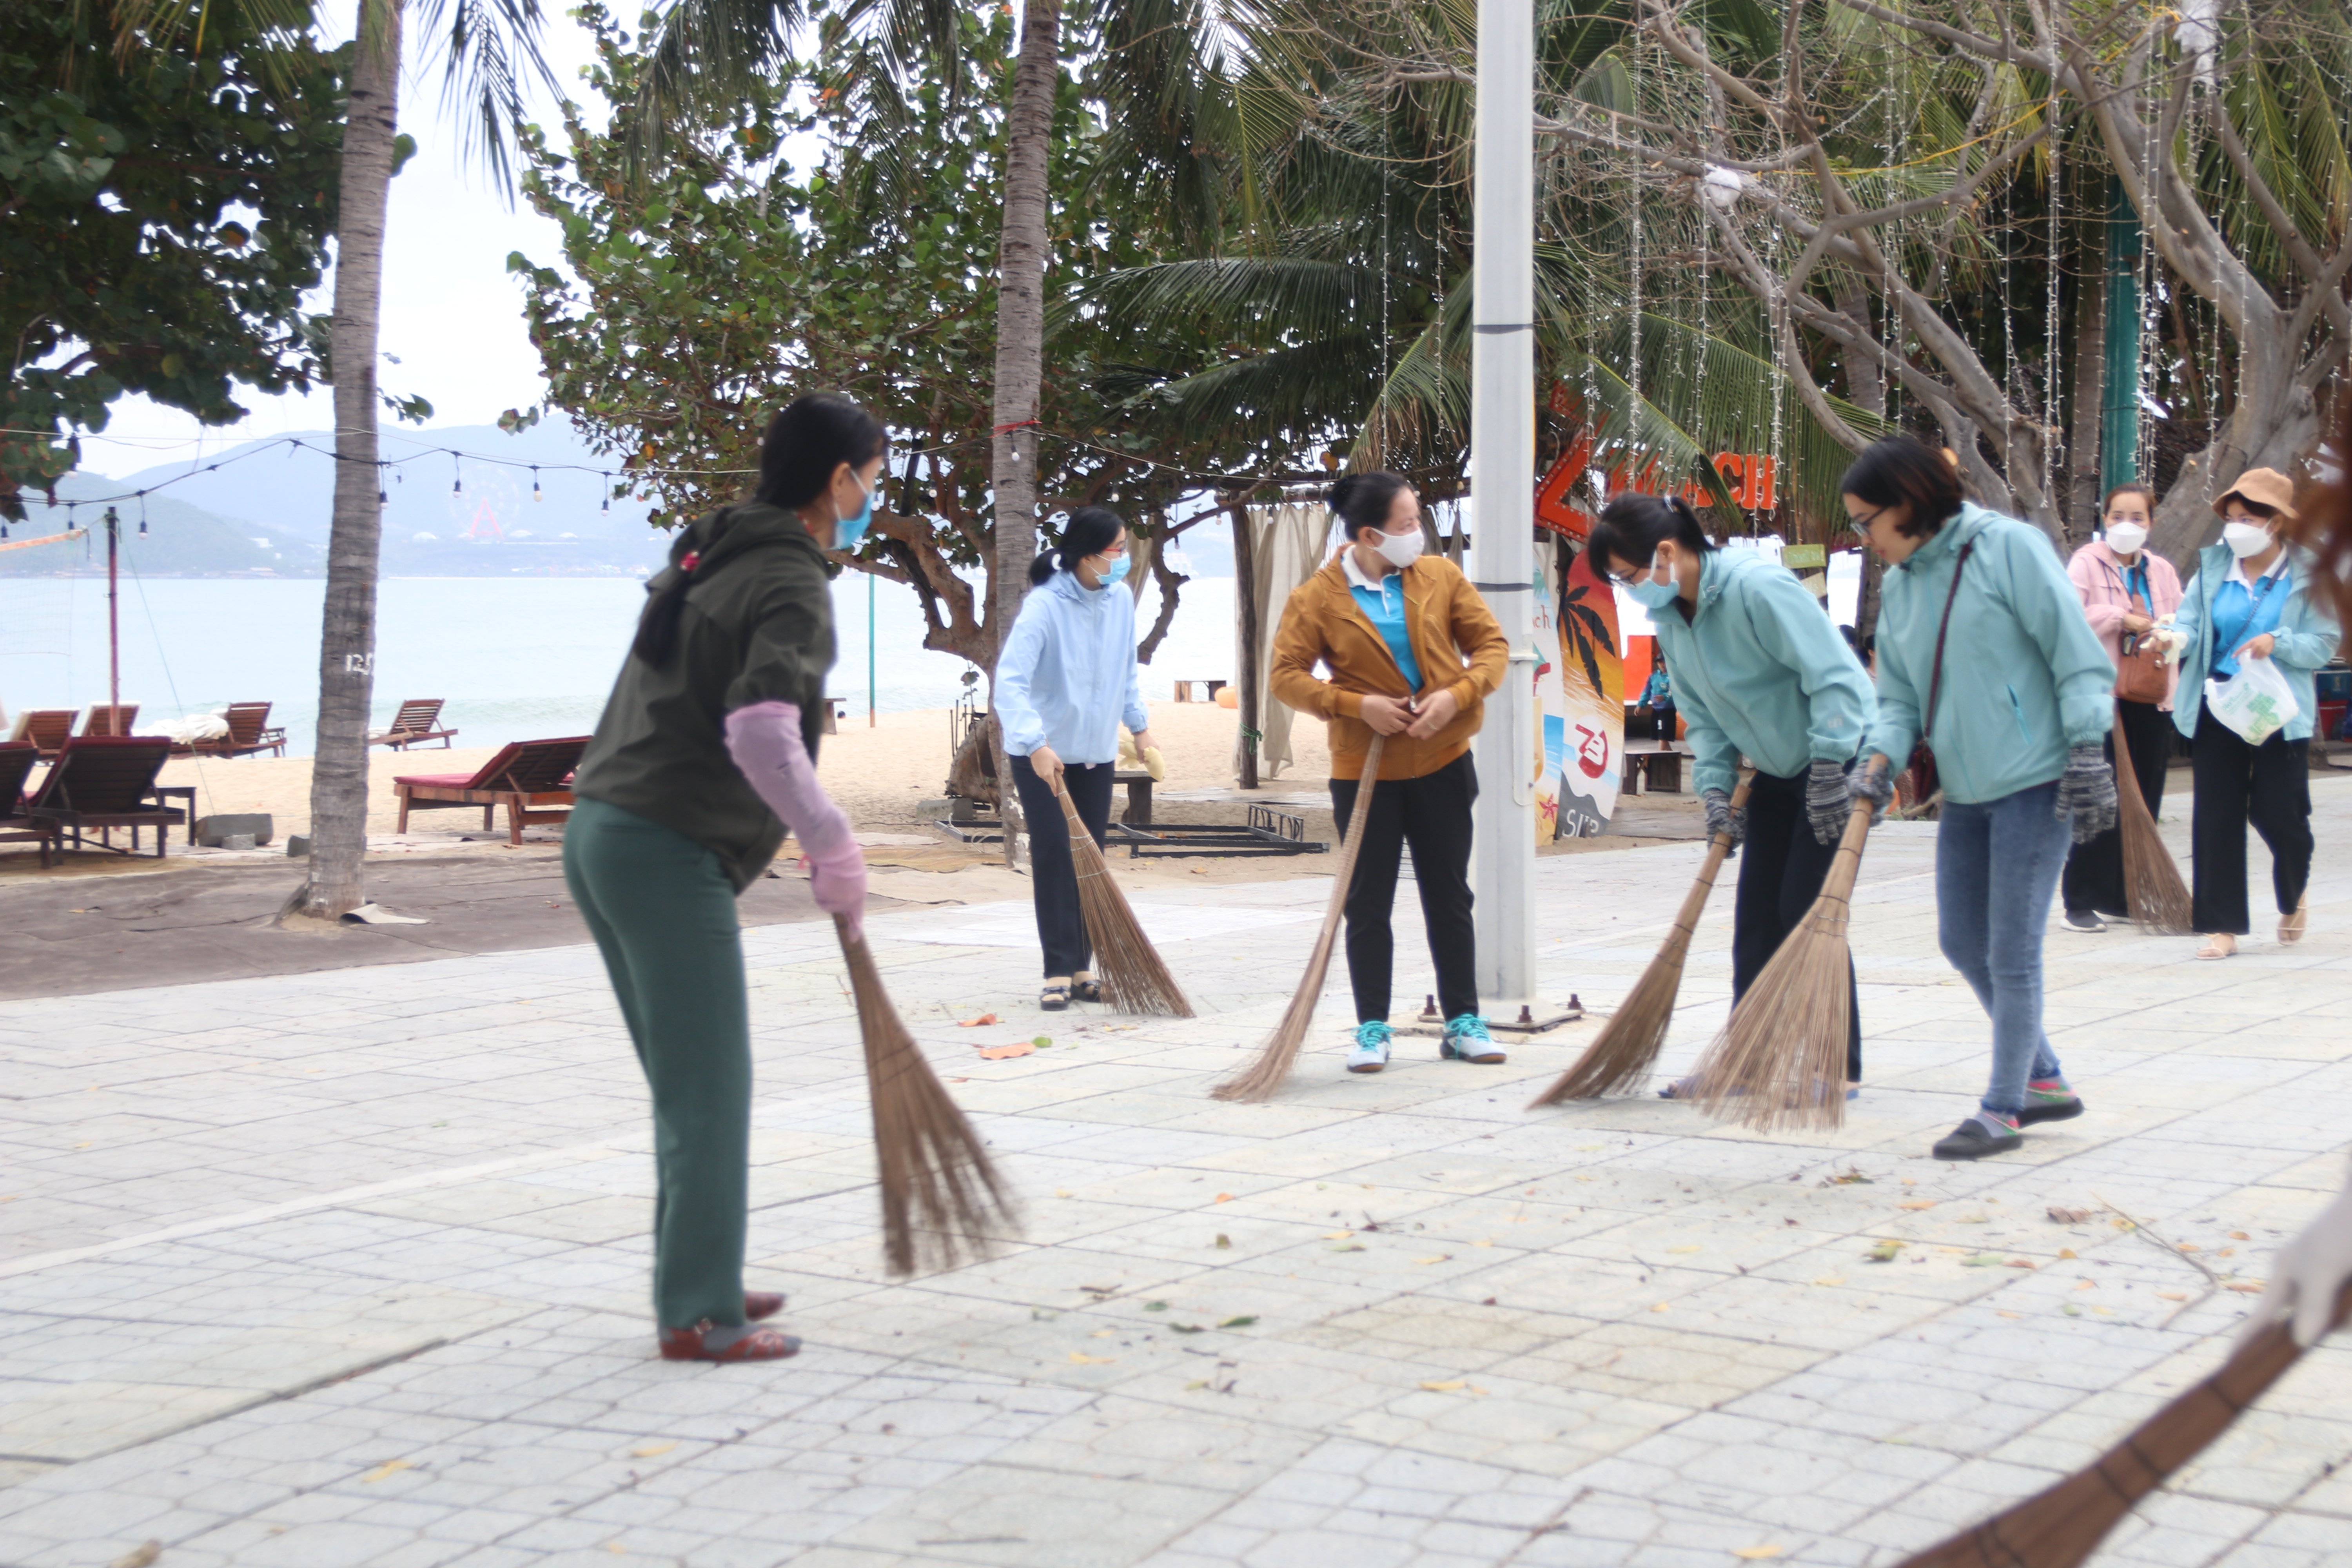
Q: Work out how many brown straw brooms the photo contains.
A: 7